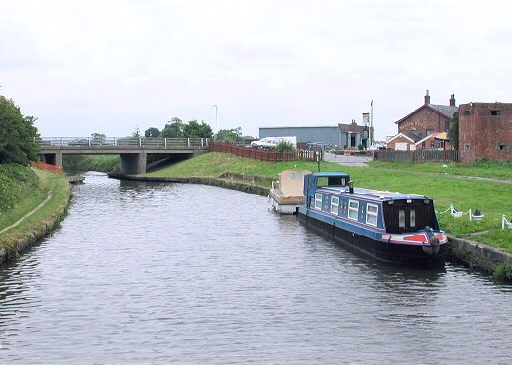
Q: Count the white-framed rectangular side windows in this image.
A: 4